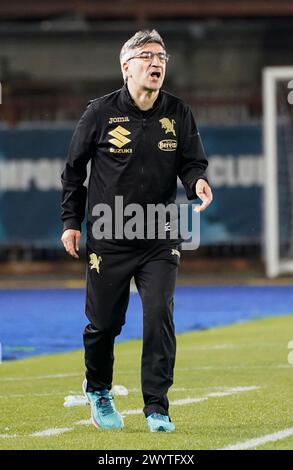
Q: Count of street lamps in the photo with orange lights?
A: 0